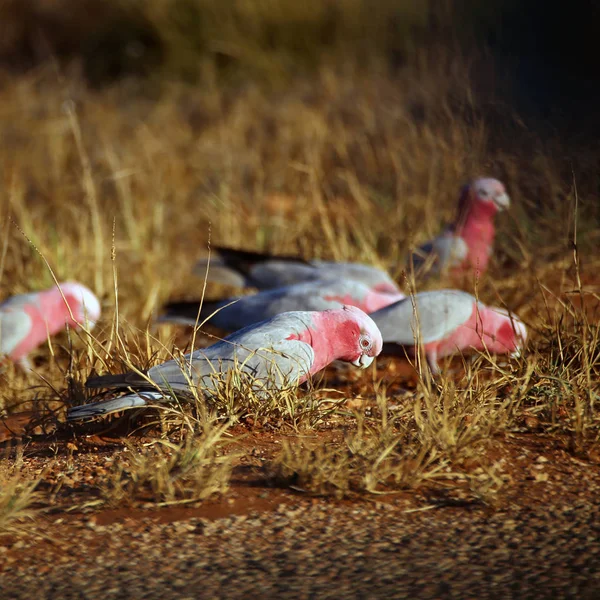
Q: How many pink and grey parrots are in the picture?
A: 6